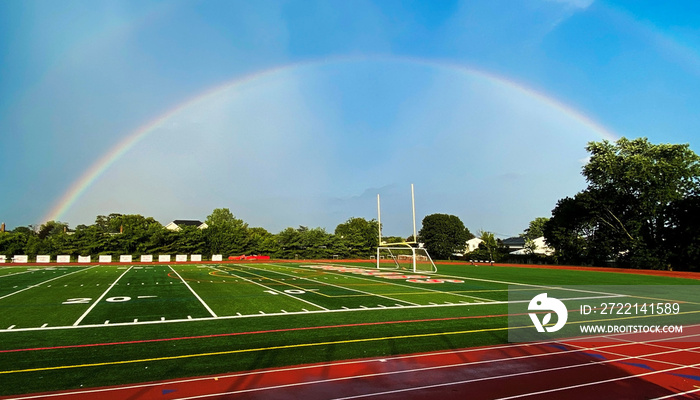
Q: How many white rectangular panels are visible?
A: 12